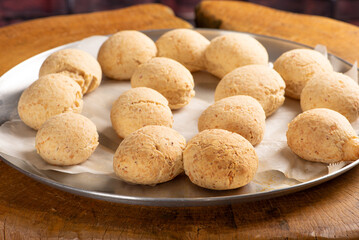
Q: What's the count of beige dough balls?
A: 15